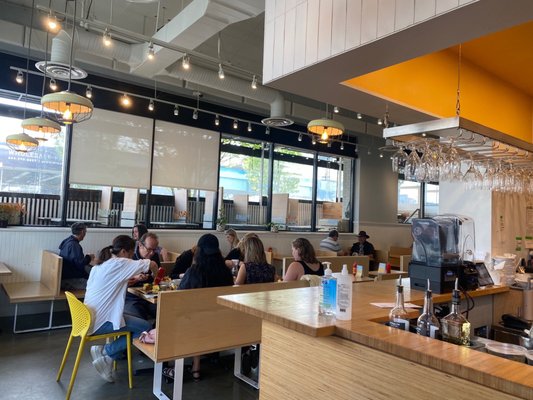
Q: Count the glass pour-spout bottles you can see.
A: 3